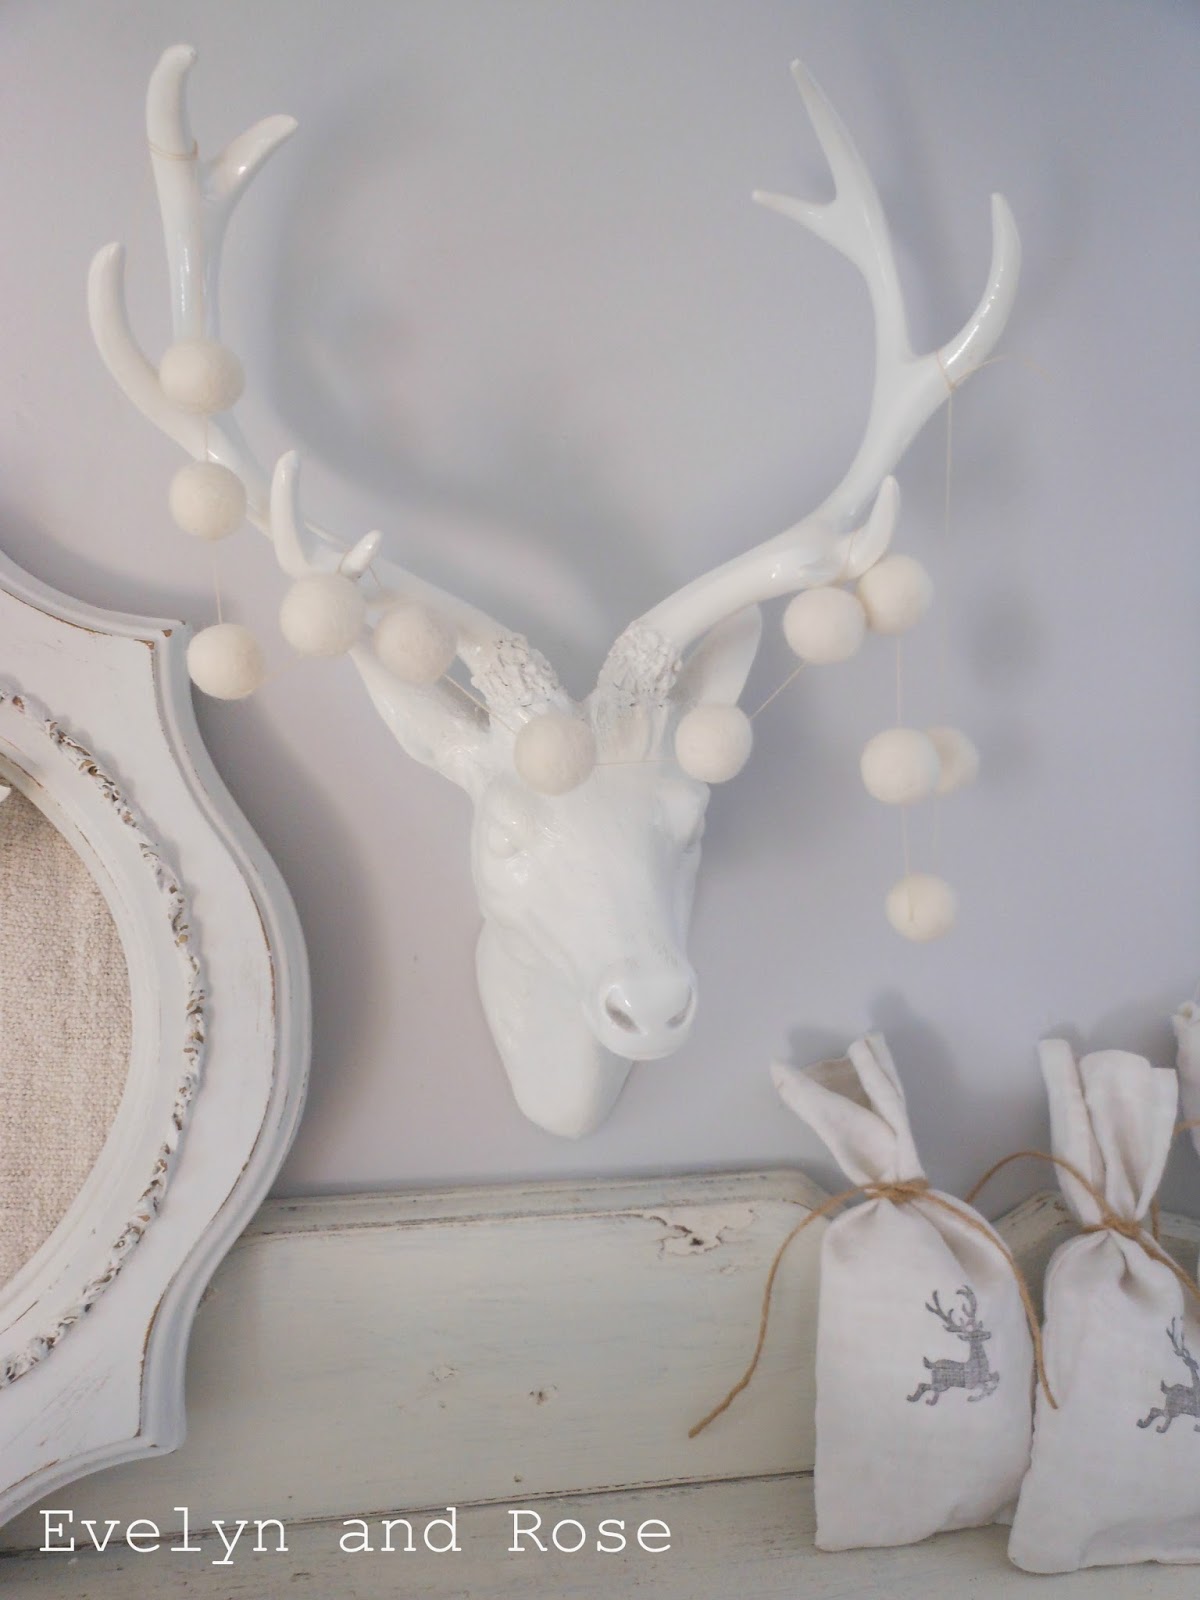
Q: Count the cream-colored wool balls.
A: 12